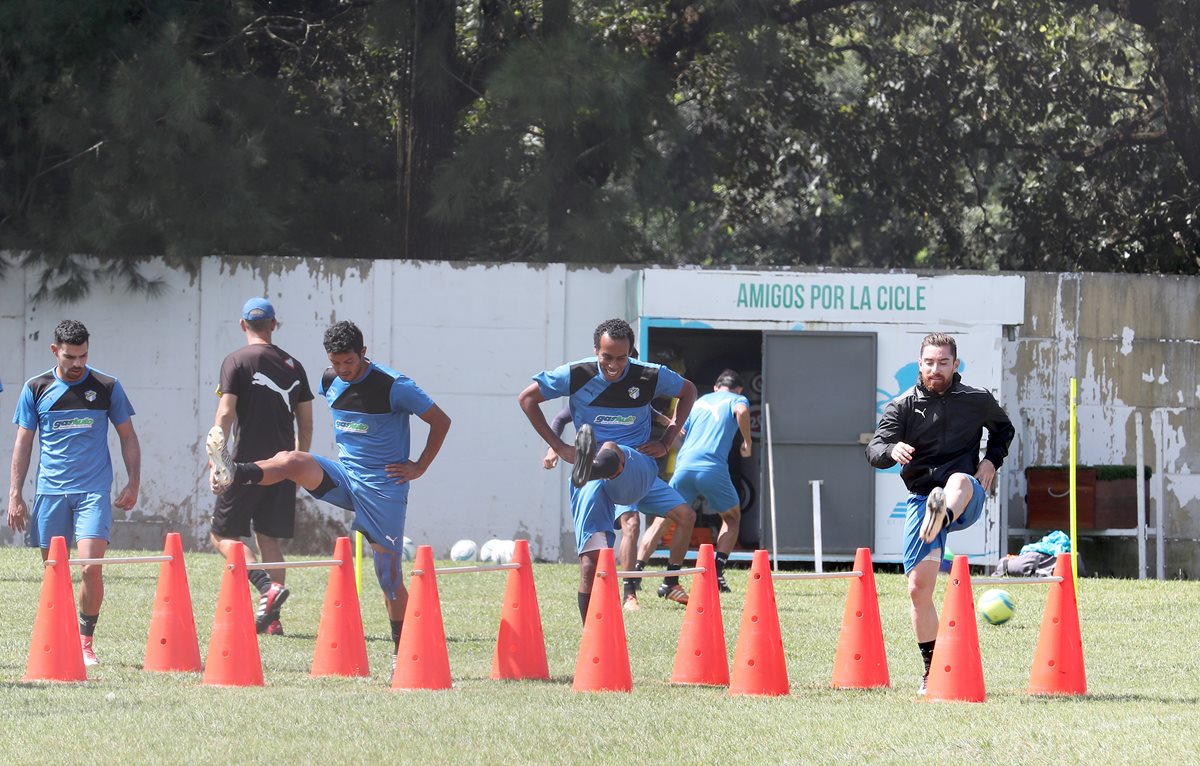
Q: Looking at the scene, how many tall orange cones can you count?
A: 12